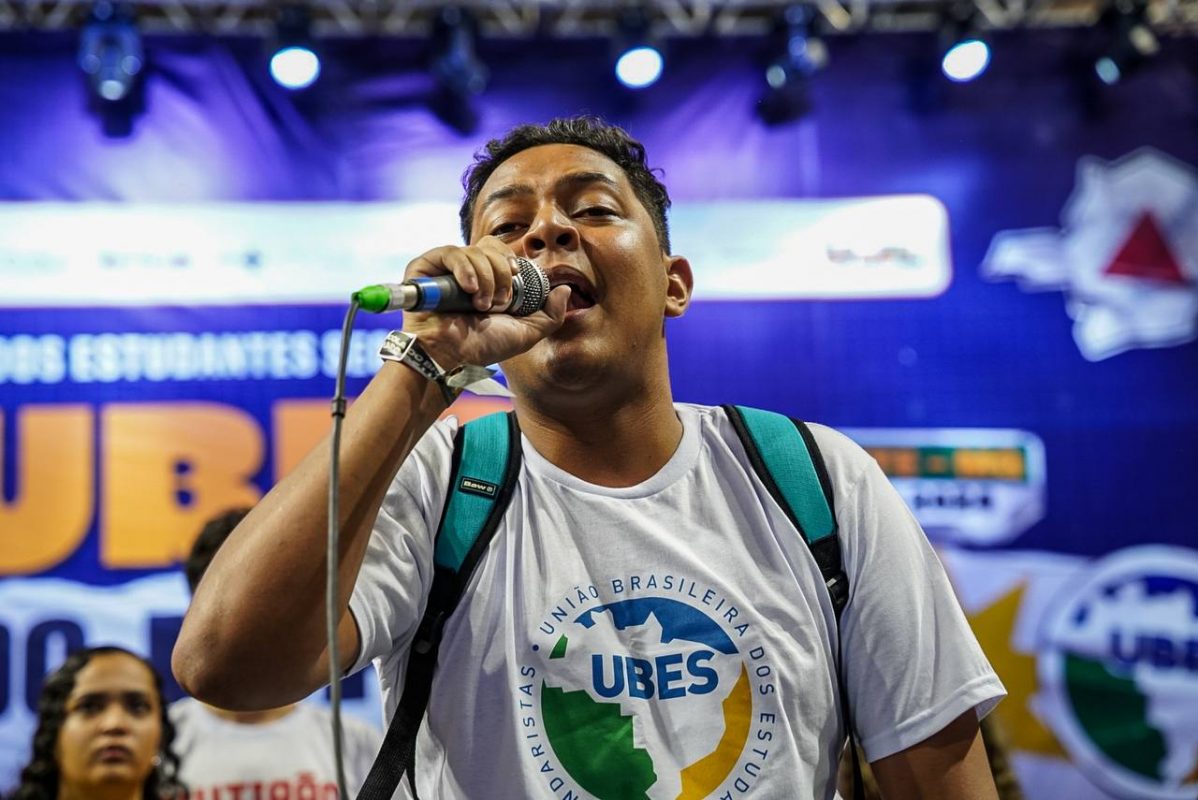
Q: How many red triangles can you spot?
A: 1